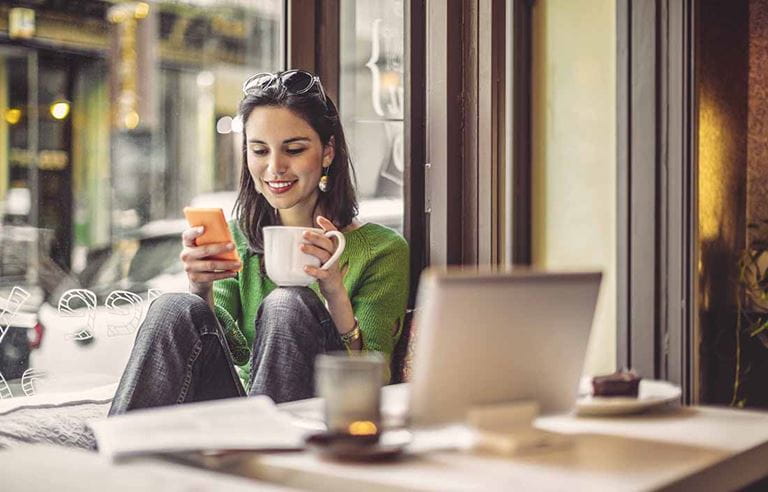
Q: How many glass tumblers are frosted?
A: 1